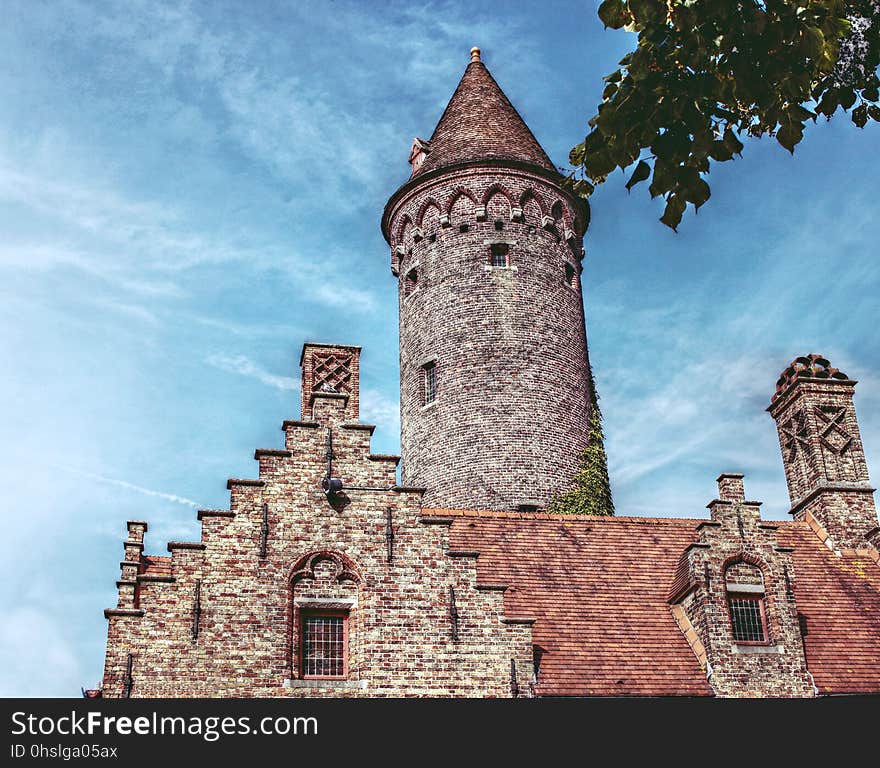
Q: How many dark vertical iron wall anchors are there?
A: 10